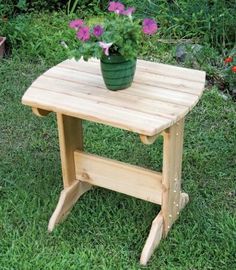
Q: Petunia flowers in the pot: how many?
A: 7